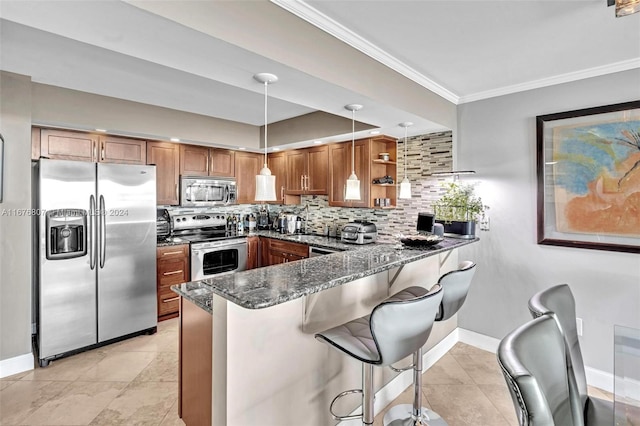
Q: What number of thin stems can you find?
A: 3